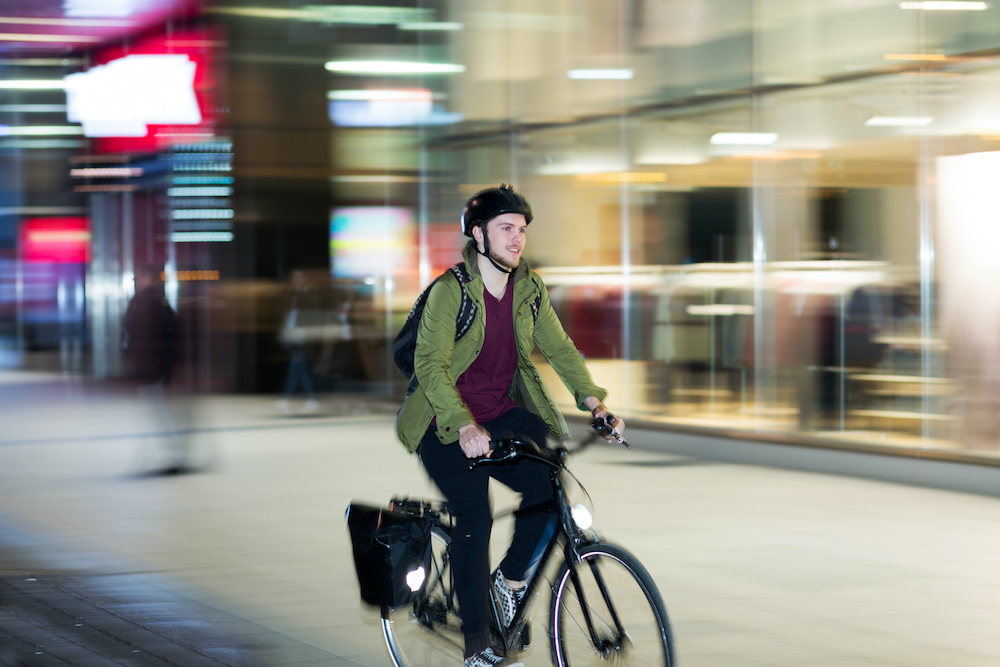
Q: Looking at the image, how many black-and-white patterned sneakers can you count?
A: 2